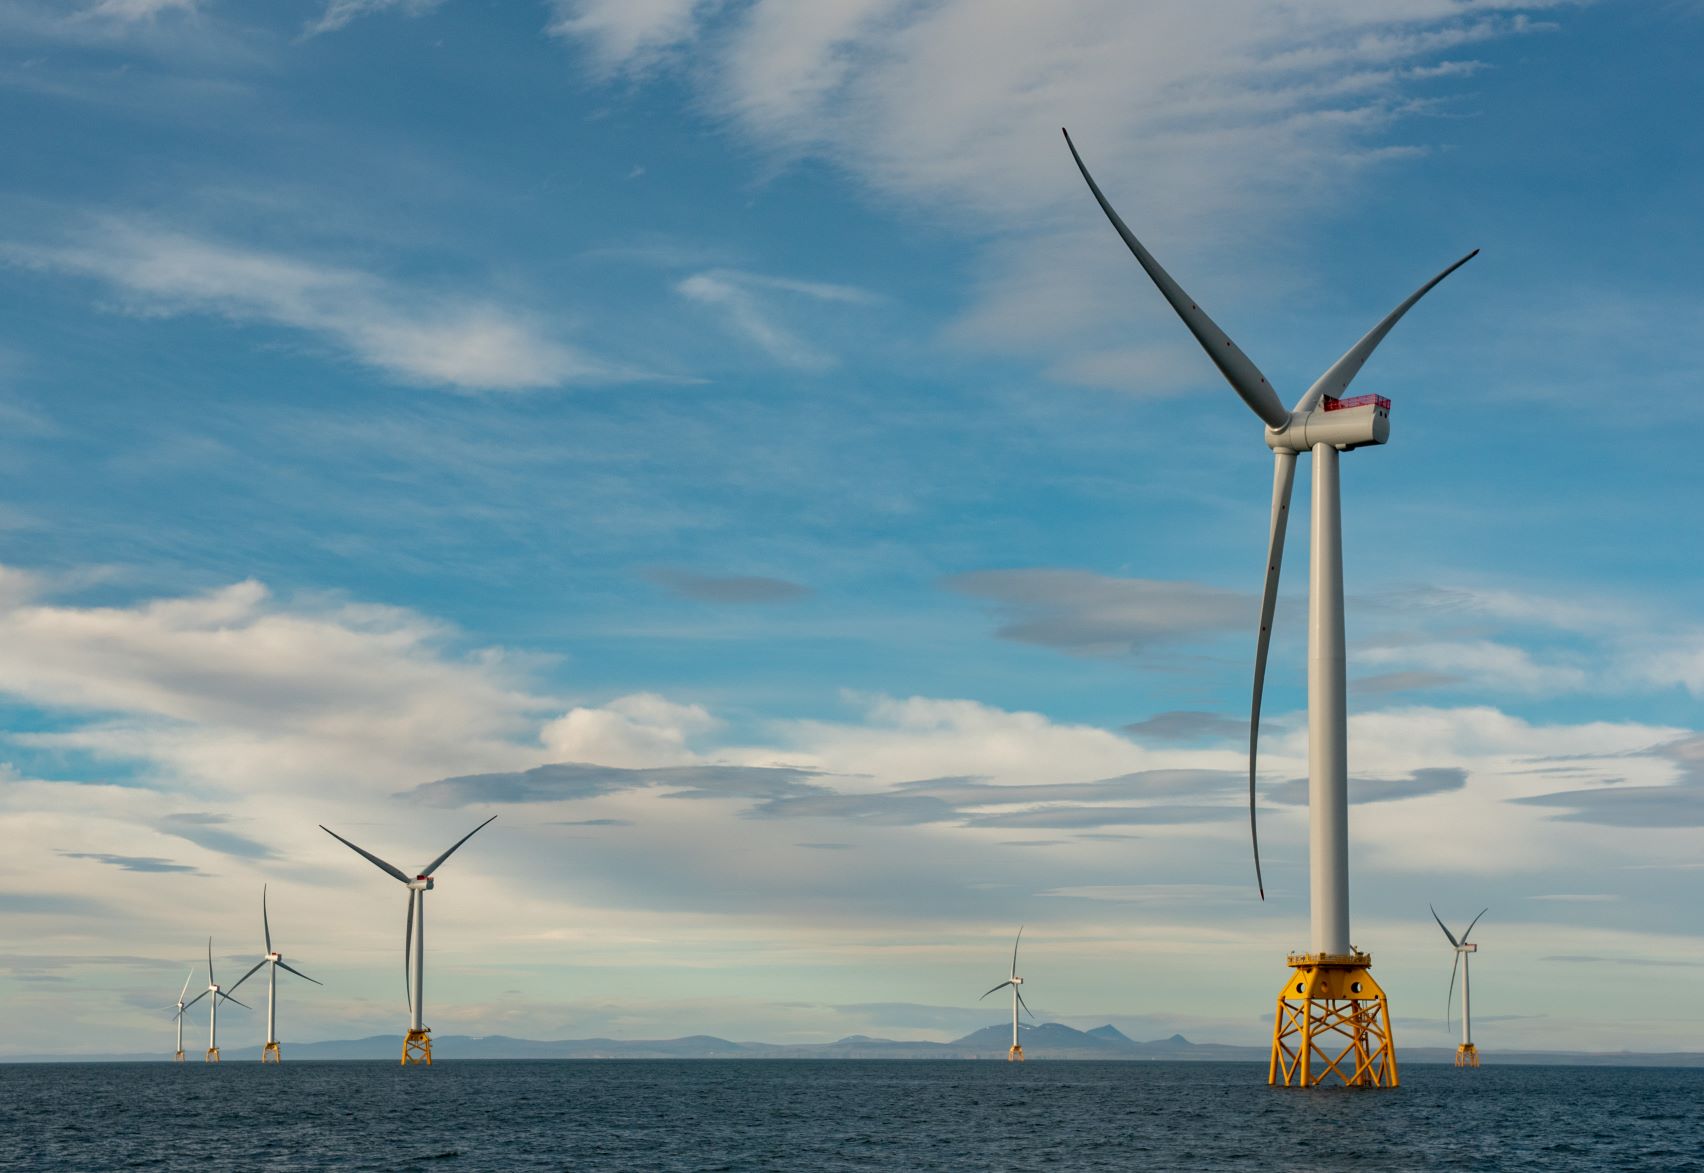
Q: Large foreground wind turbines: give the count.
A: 1